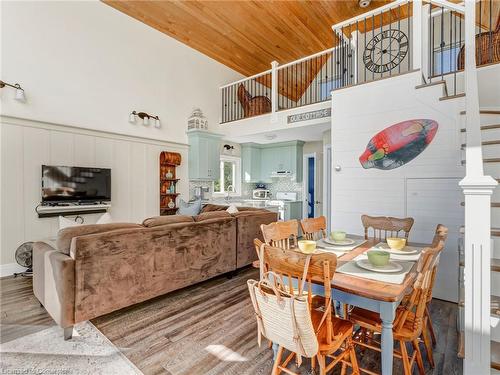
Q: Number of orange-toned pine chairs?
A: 6